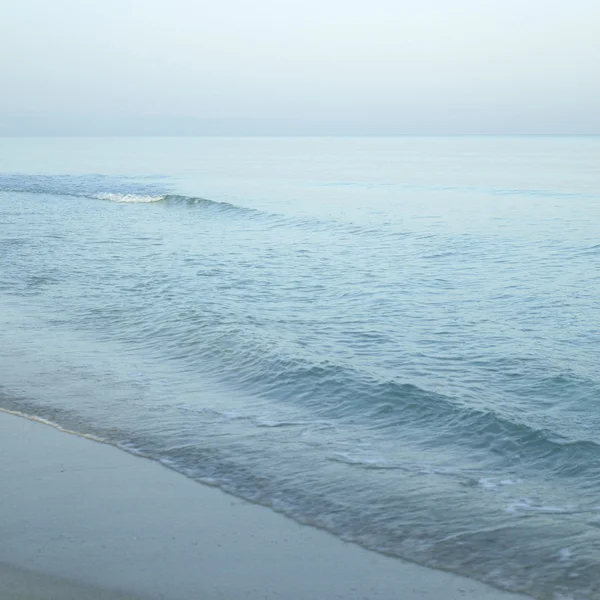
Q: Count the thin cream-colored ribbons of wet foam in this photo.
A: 1